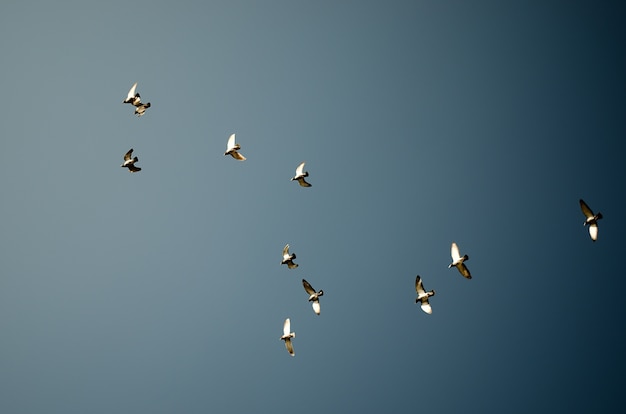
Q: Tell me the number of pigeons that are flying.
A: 11